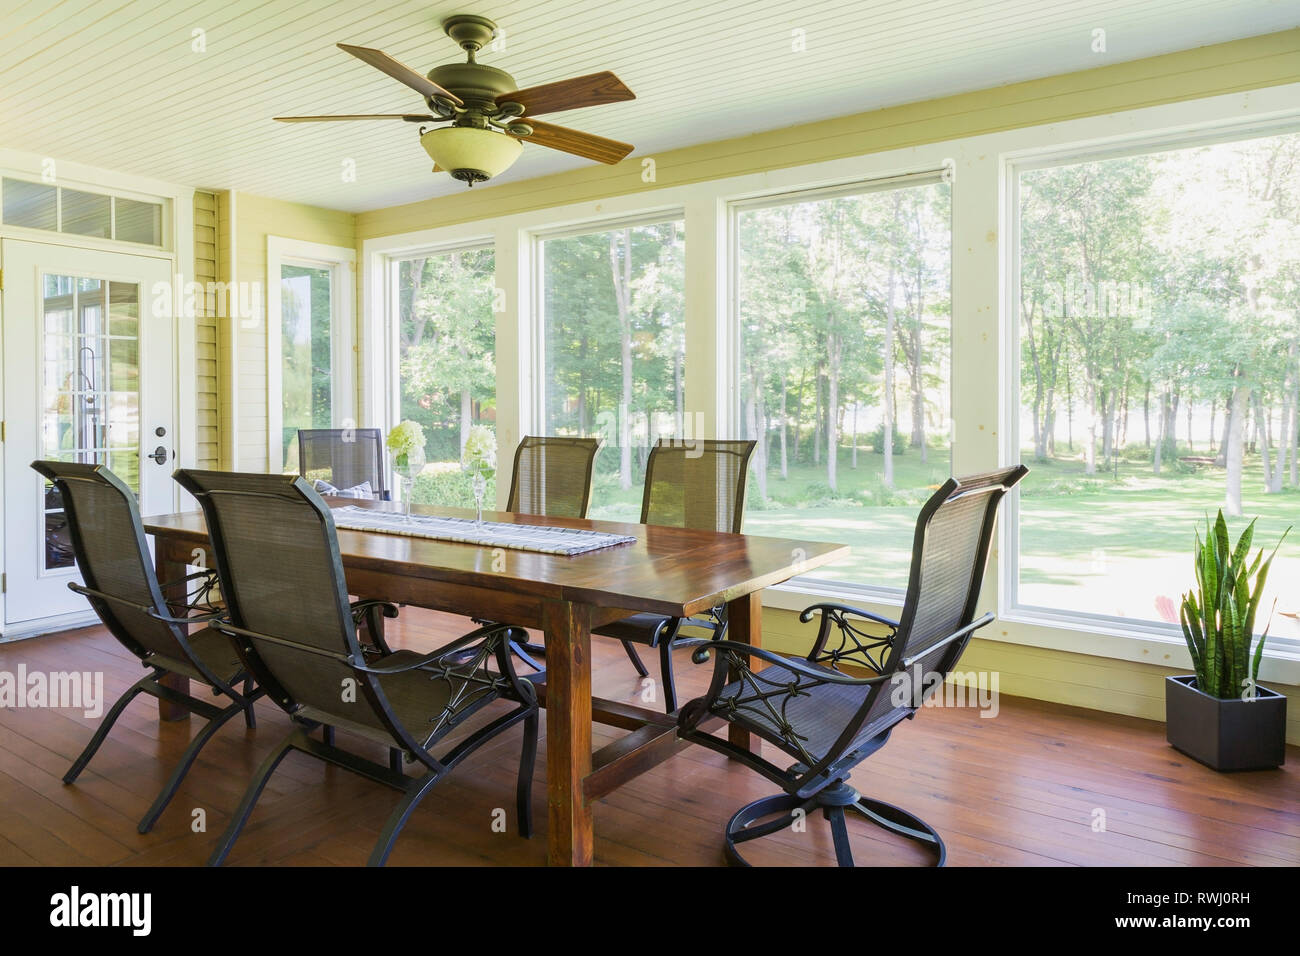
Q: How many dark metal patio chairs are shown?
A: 6